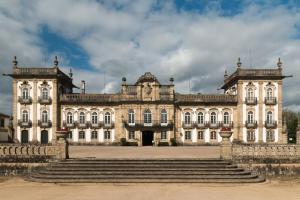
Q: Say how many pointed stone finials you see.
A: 6